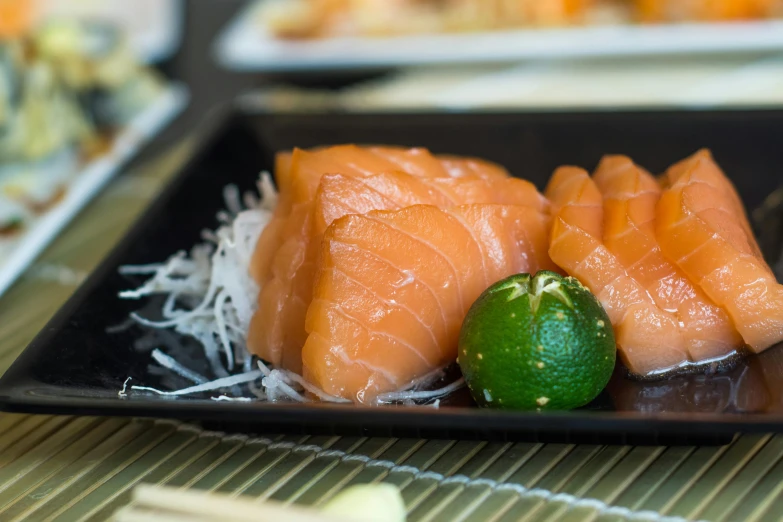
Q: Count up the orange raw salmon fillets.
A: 6